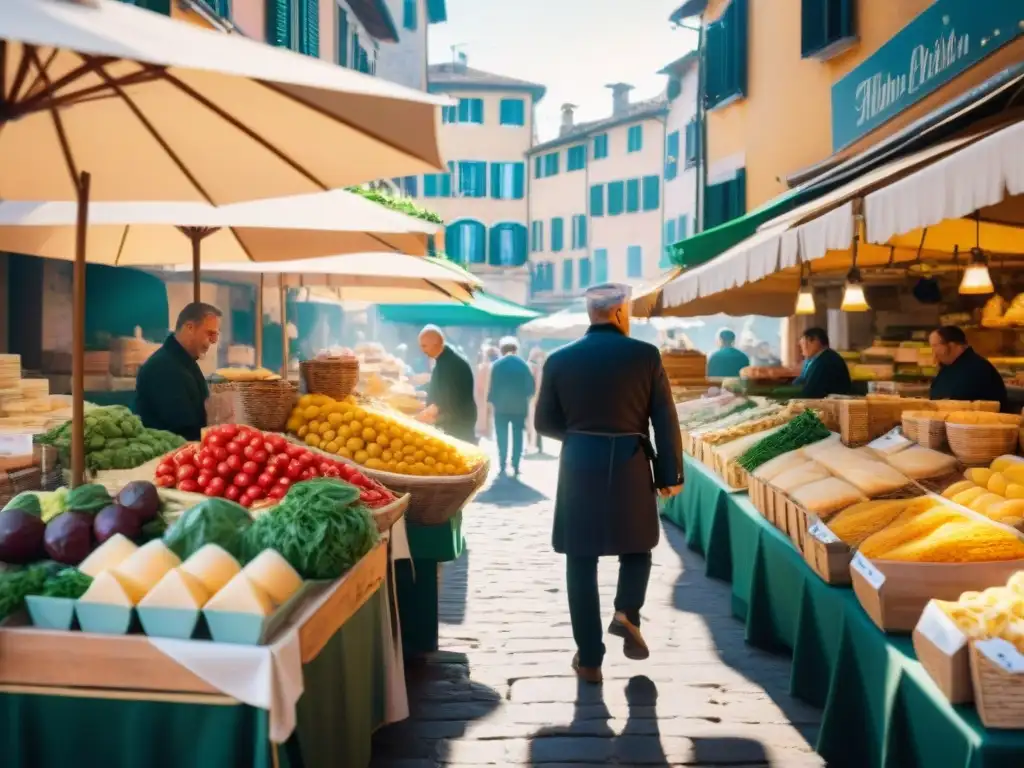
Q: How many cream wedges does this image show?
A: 7